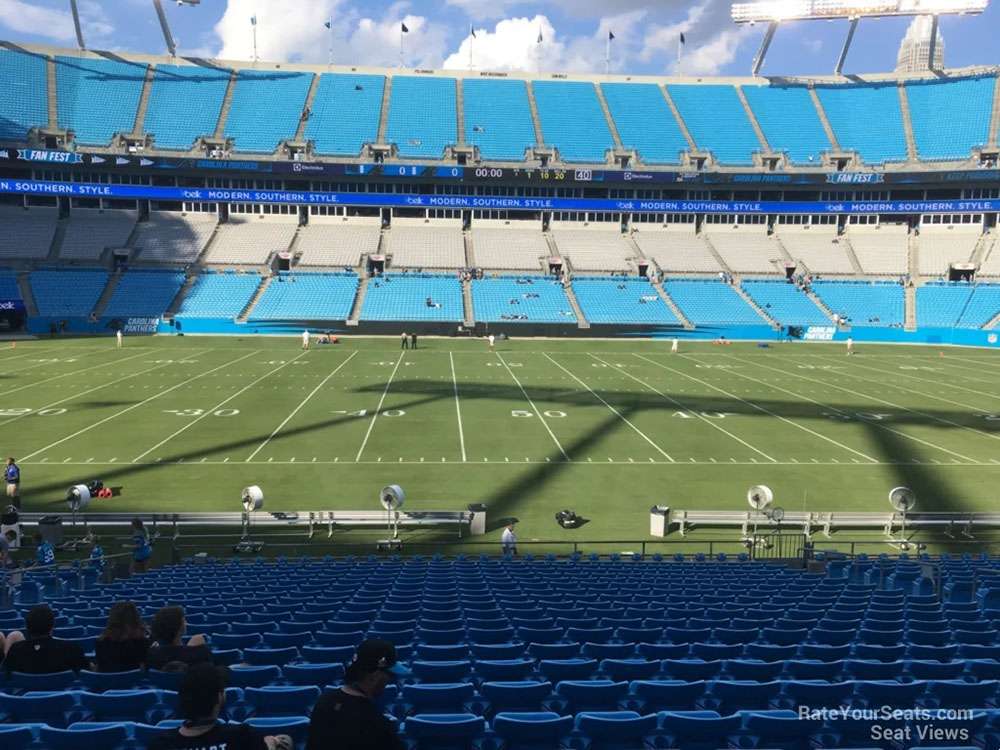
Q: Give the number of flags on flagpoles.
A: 7